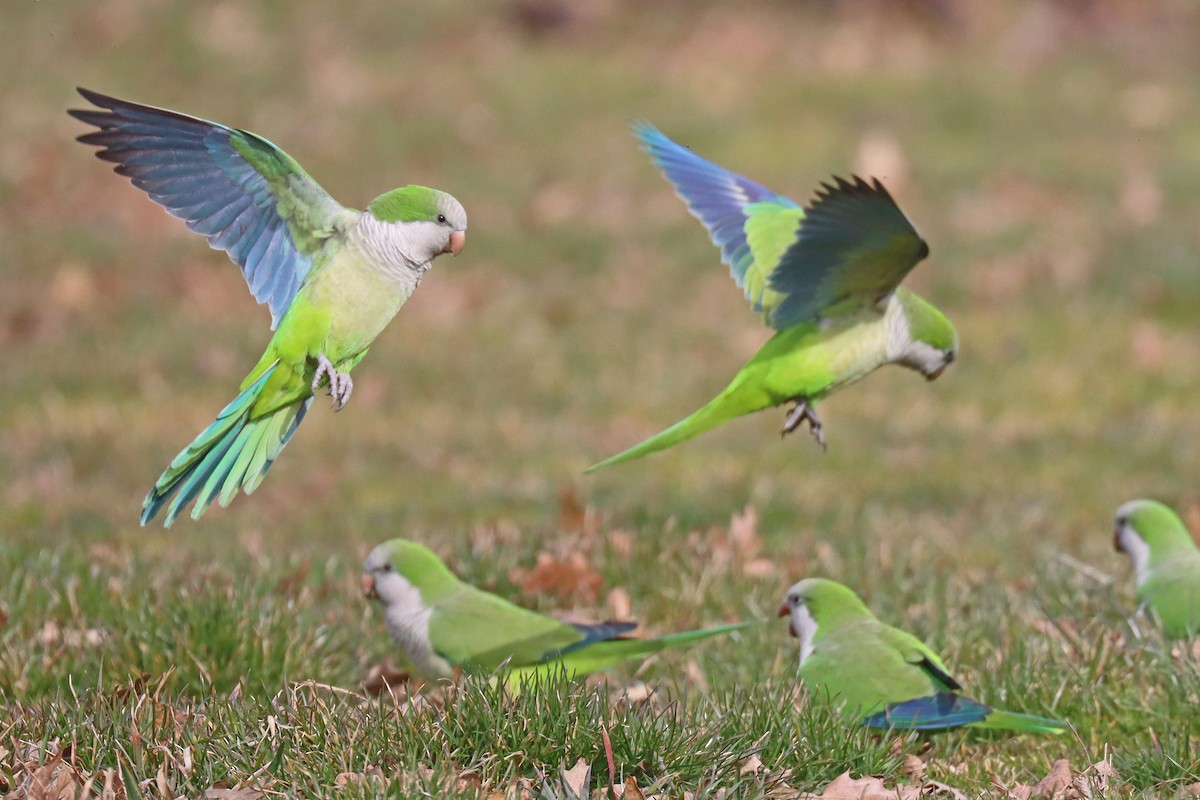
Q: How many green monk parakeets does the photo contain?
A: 5